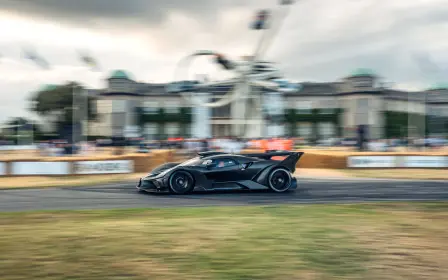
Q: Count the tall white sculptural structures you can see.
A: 1